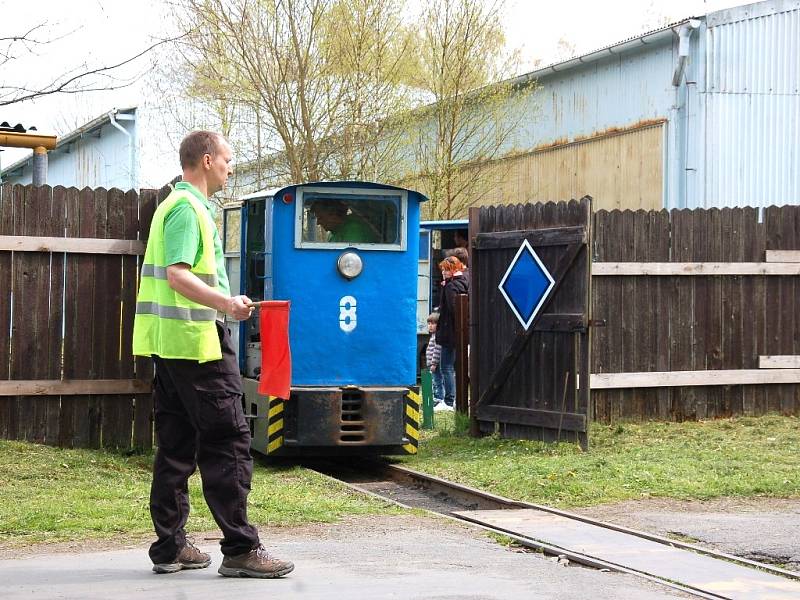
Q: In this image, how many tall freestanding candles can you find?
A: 0